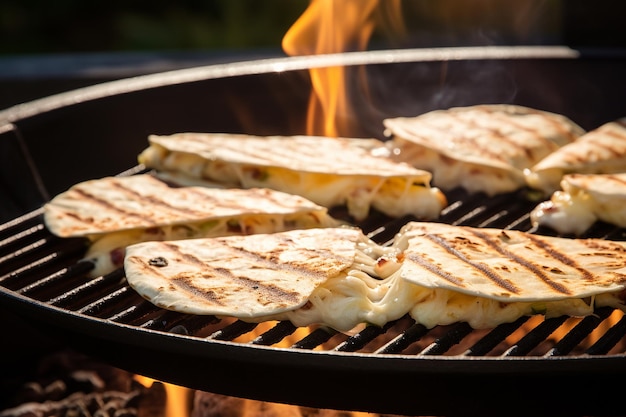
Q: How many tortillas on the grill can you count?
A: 7